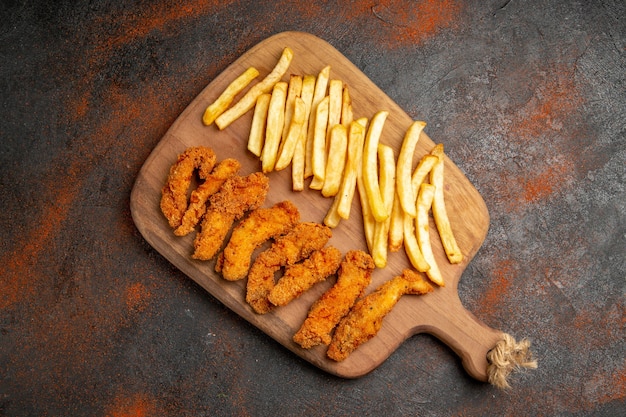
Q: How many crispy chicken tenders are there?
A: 8